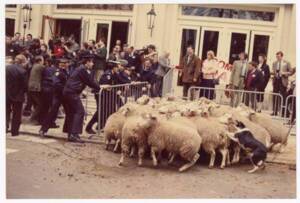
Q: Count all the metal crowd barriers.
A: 4